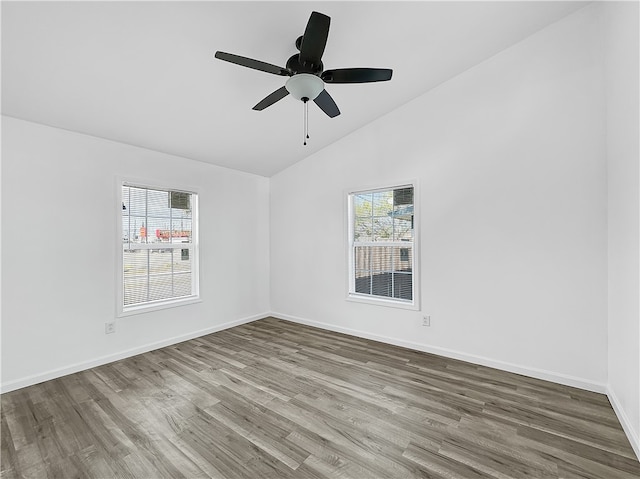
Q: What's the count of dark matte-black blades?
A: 5